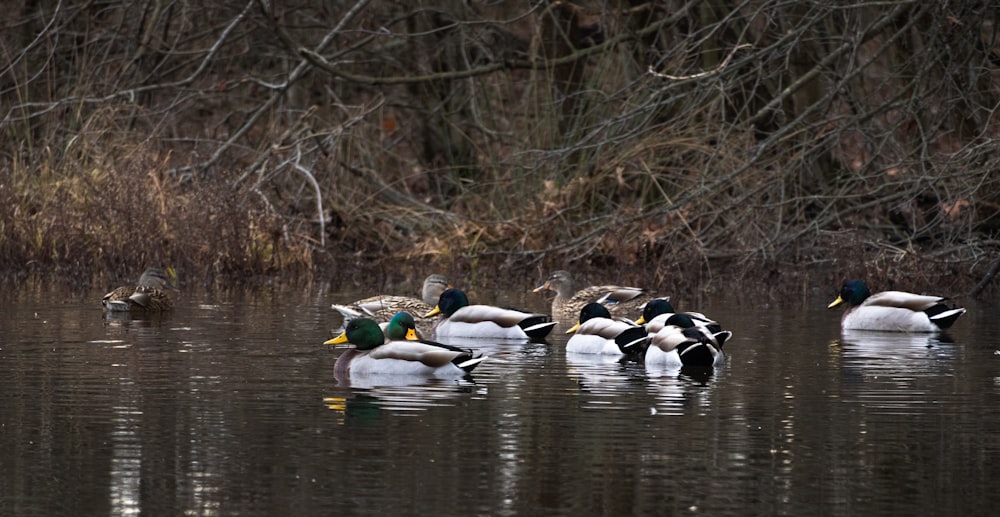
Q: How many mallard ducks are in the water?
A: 10